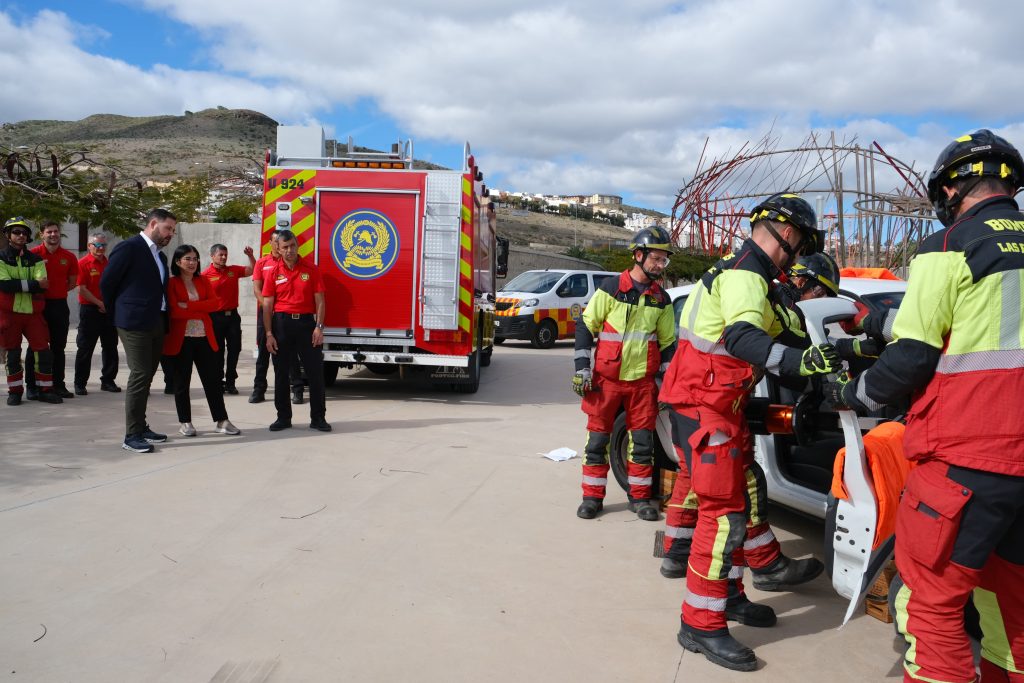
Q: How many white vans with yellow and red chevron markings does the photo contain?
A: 1